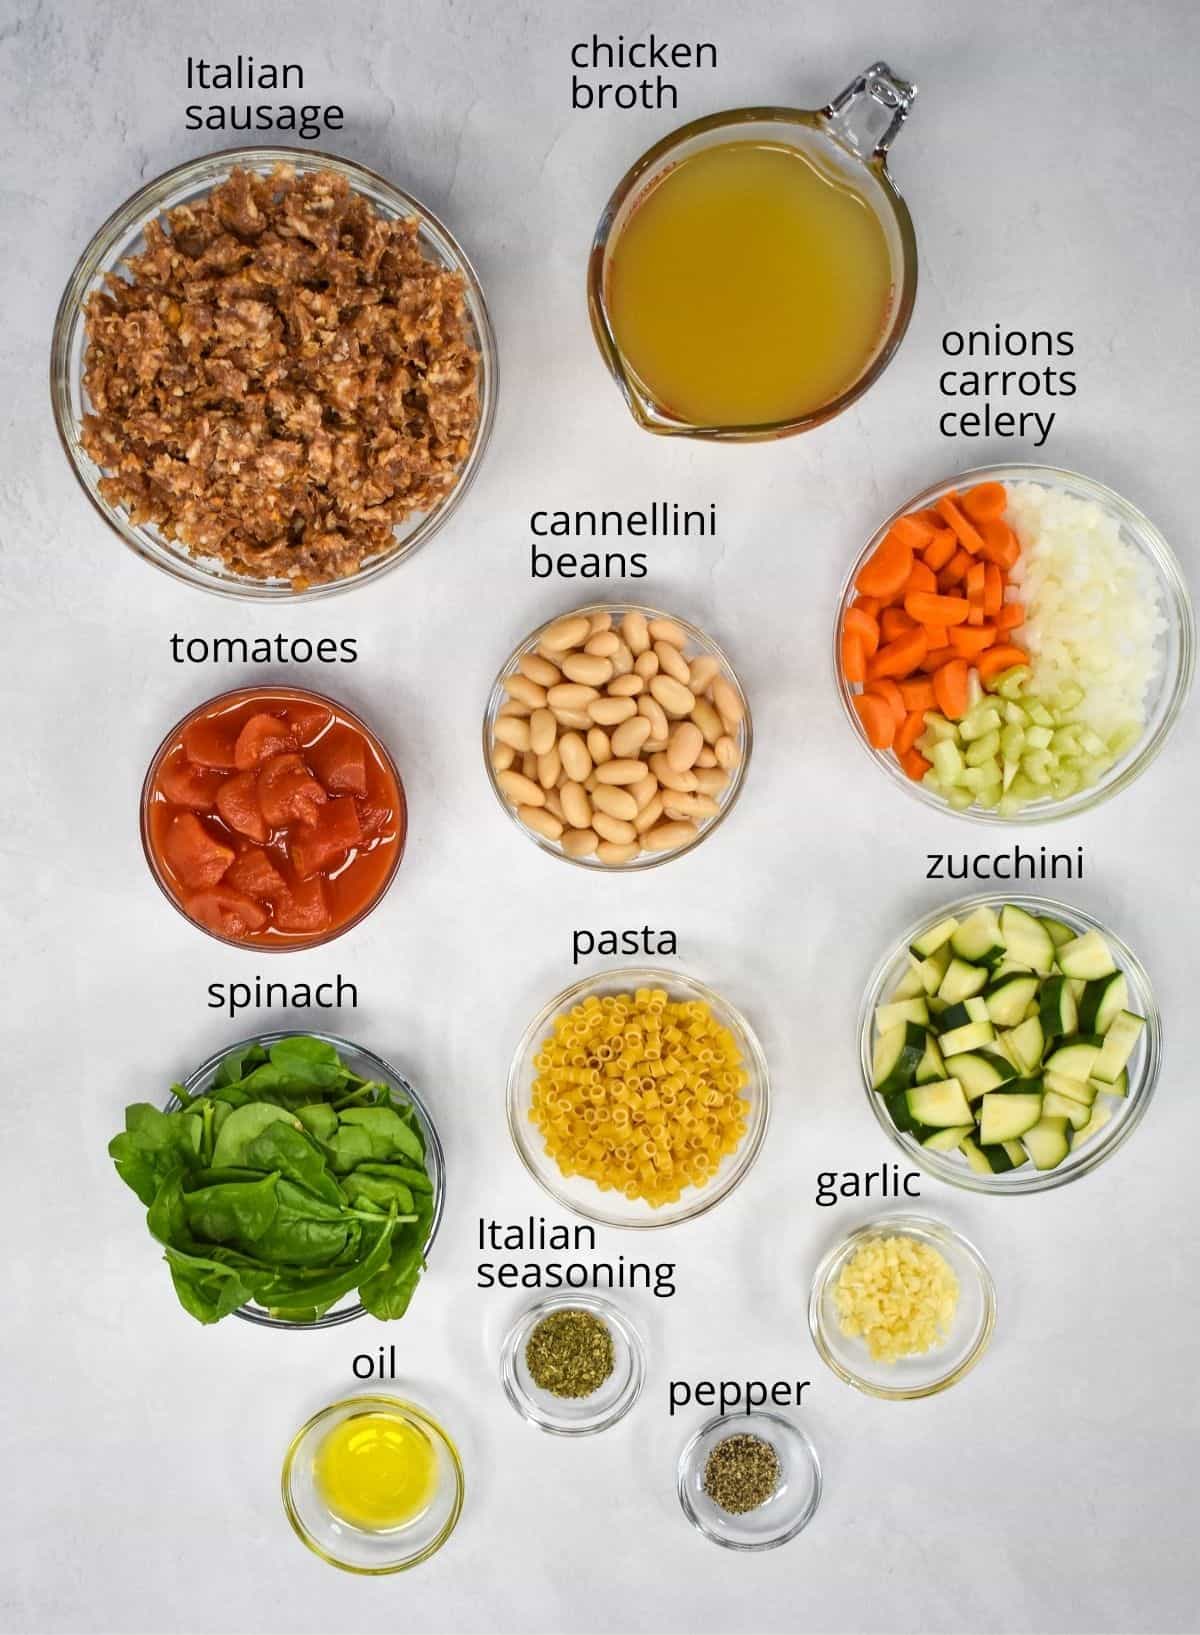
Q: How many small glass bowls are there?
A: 4